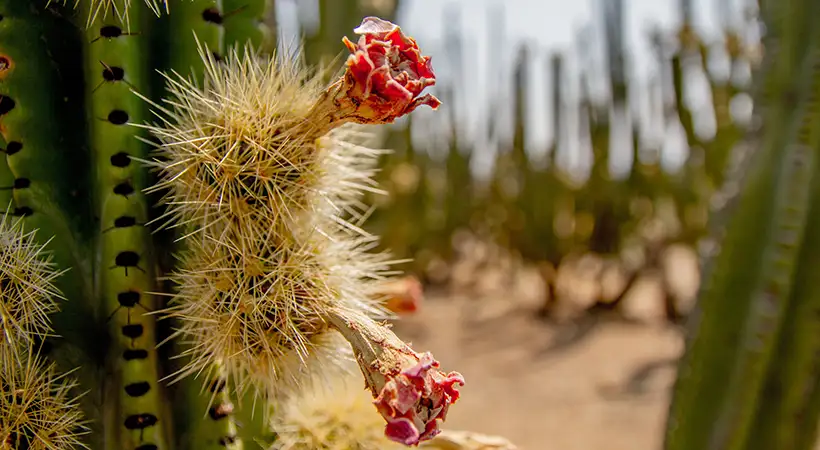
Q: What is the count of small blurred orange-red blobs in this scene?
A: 1